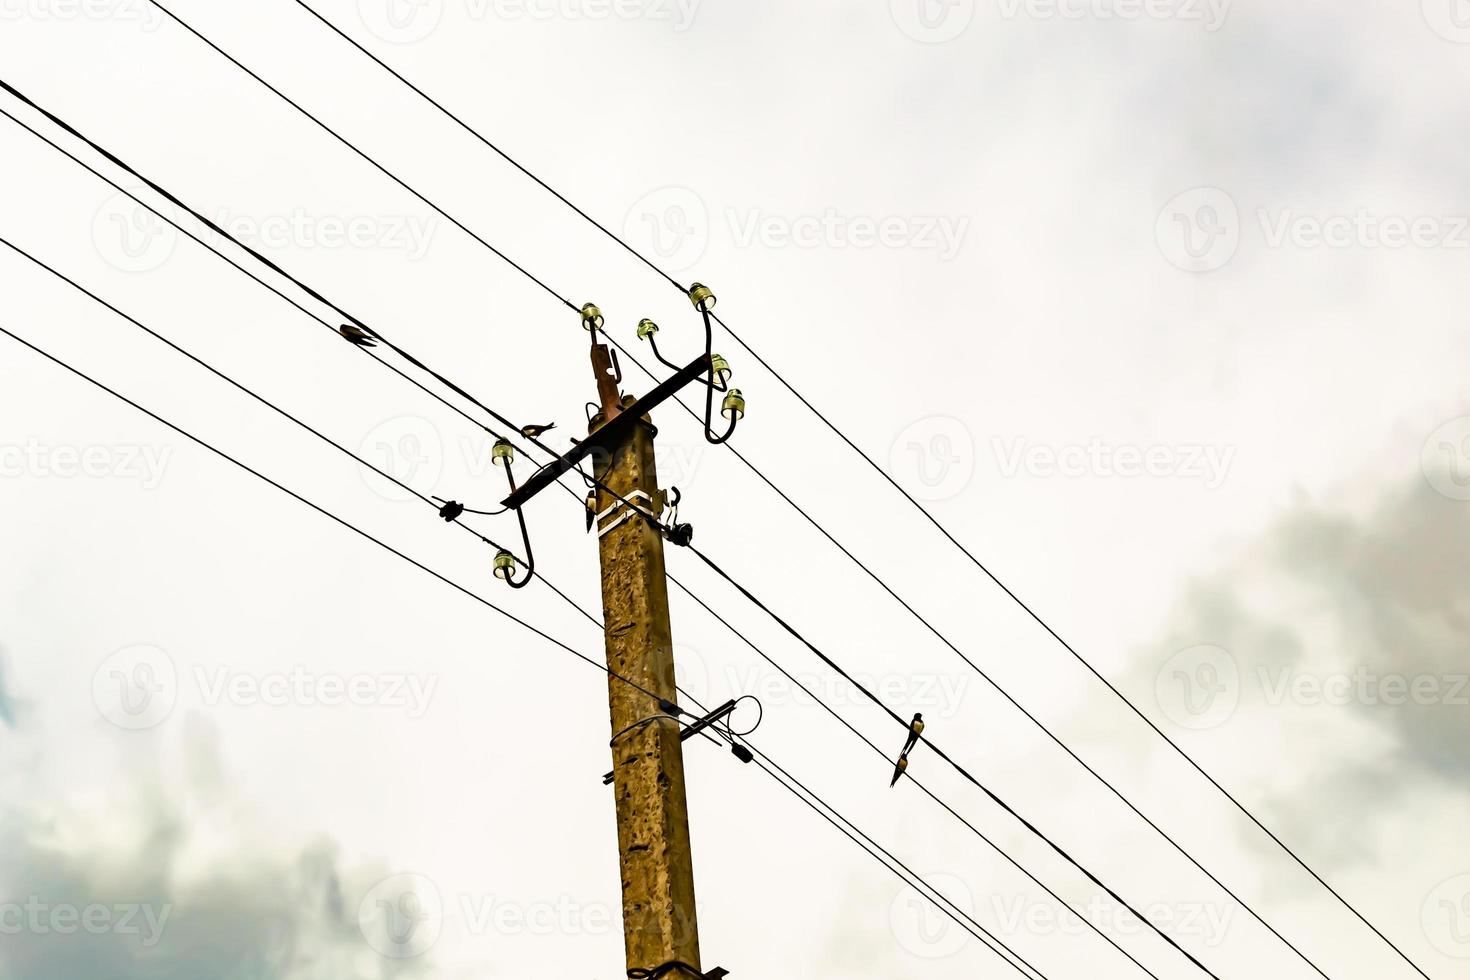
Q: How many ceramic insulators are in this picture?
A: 7